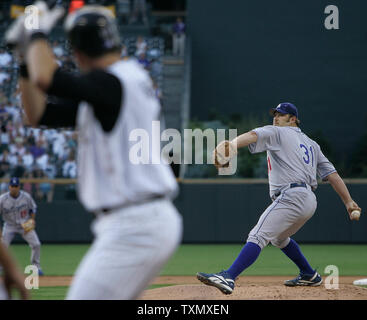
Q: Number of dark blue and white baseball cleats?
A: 2